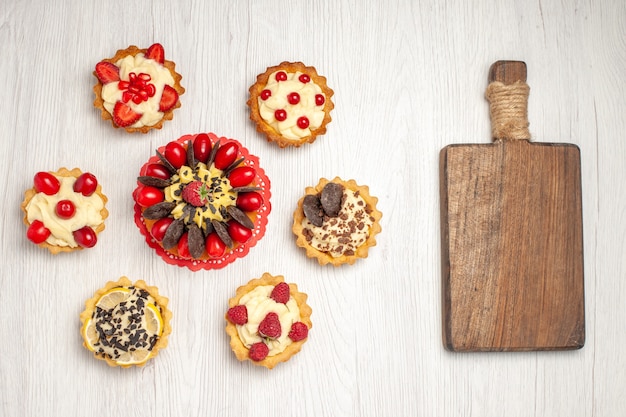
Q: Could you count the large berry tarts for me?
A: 1